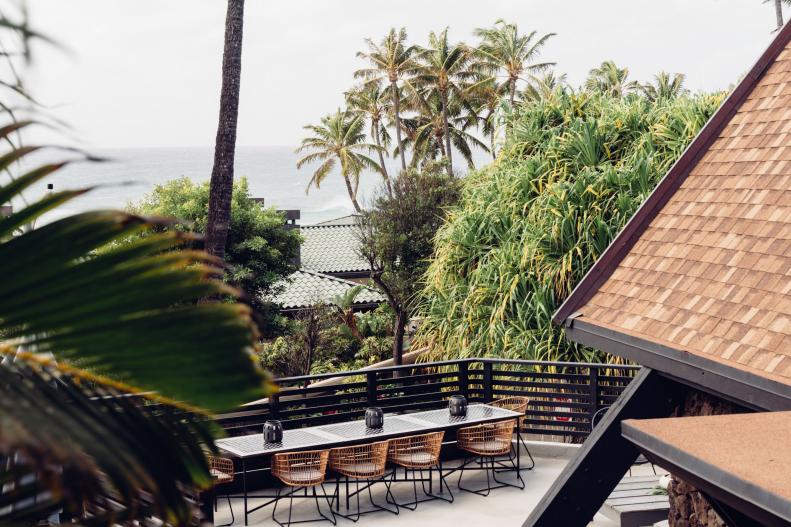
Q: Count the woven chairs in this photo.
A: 6